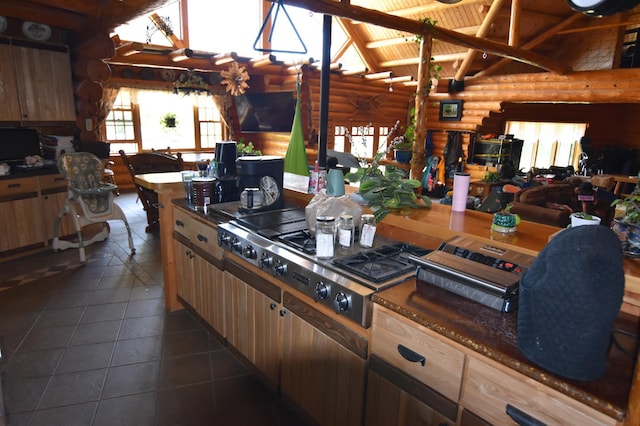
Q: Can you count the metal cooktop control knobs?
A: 7